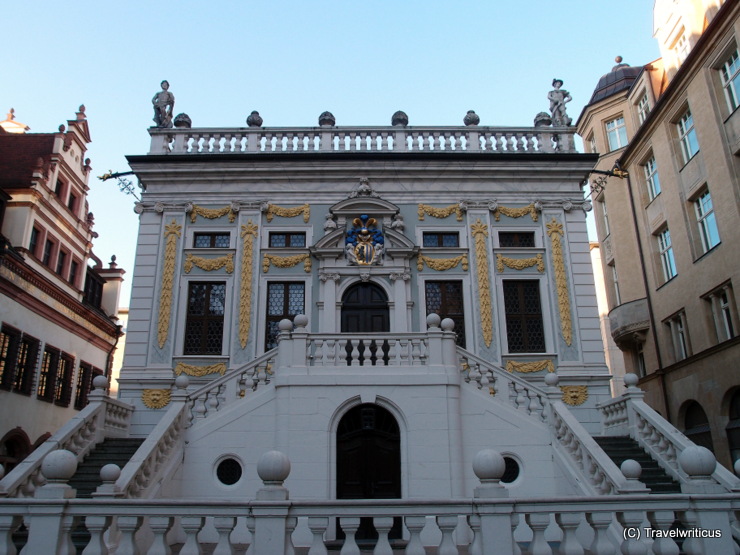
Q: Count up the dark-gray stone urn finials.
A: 6